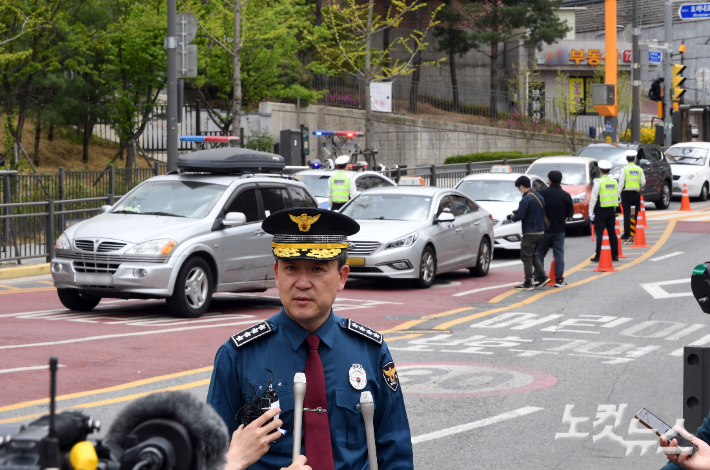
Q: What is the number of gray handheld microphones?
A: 2